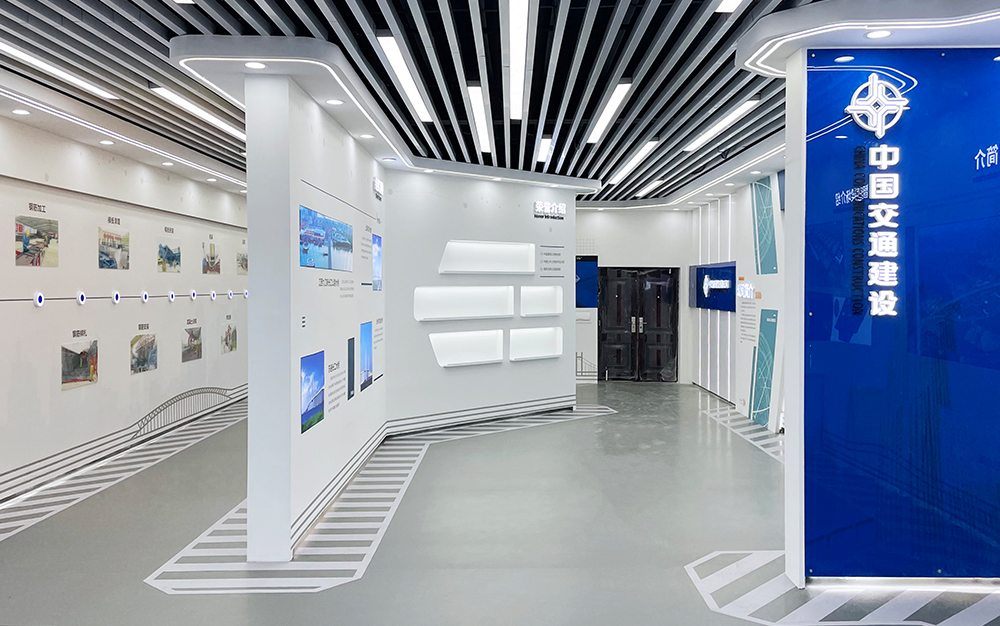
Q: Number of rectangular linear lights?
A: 12